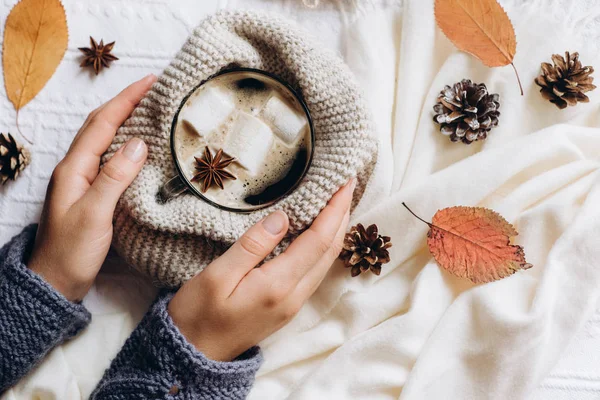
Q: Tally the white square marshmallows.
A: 3